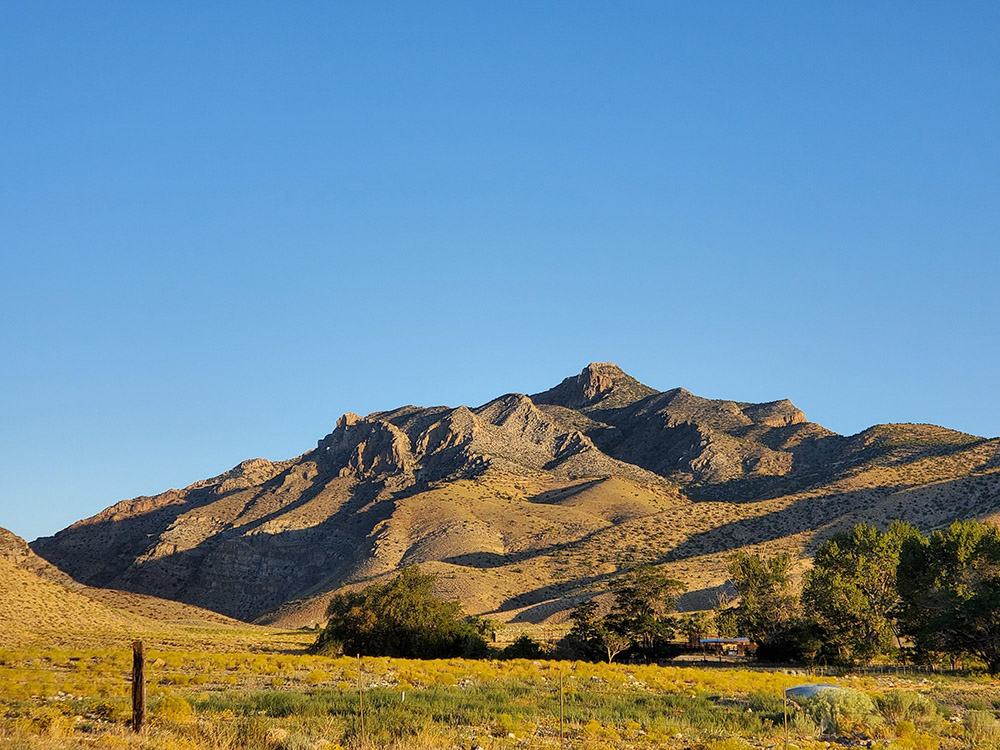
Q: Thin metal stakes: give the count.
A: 3